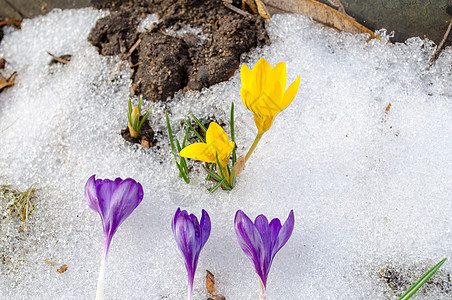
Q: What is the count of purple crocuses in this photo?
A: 3